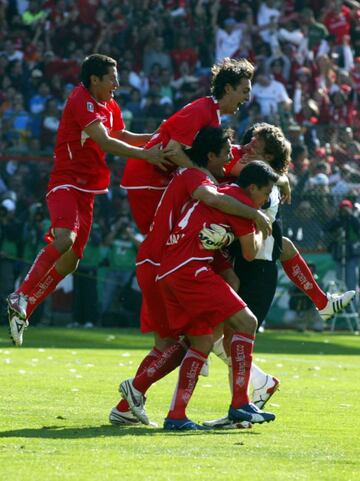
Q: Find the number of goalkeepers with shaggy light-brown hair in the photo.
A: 1